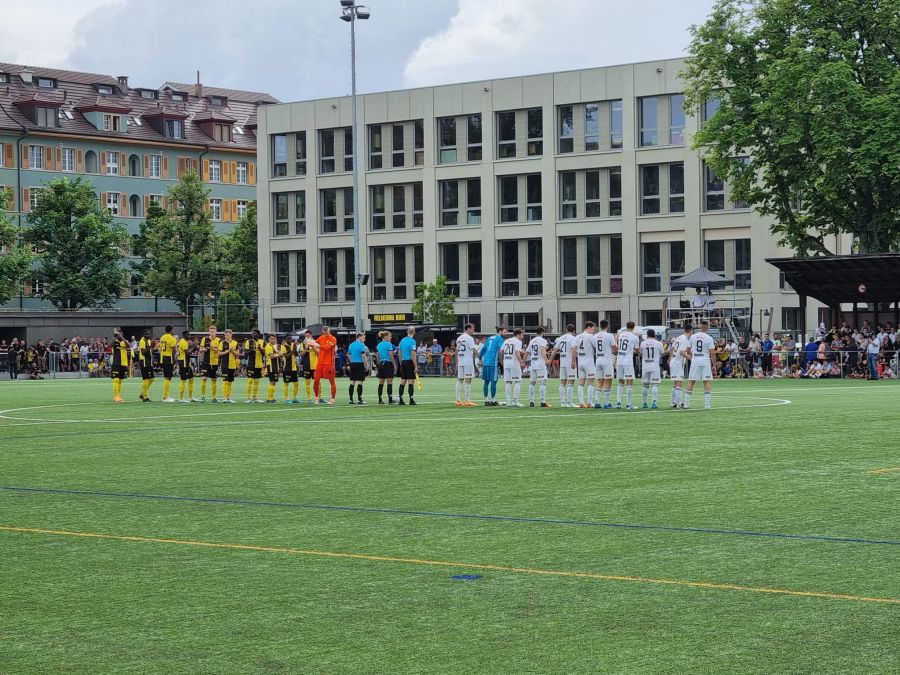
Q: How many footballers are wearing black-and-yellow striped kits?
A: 10